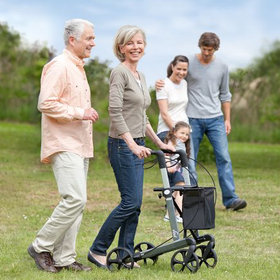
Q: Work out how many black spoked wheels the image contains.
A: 4